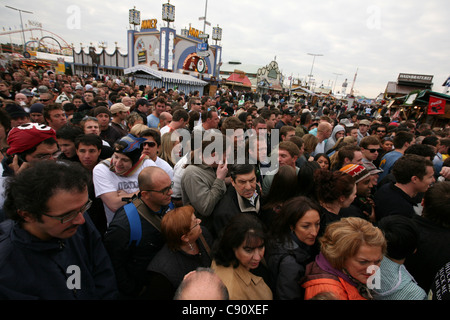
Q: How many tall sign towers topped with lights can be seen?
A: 3